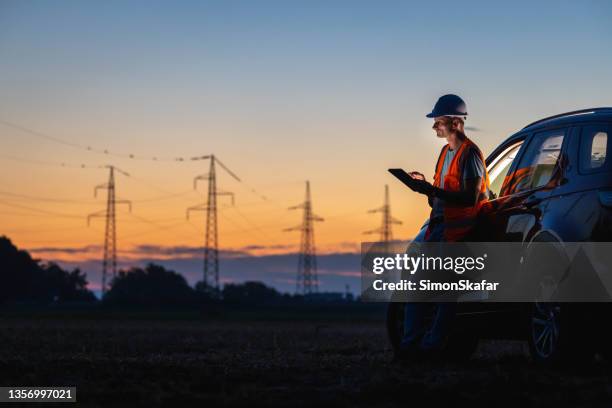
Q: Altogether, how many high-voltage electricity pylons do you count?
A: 4